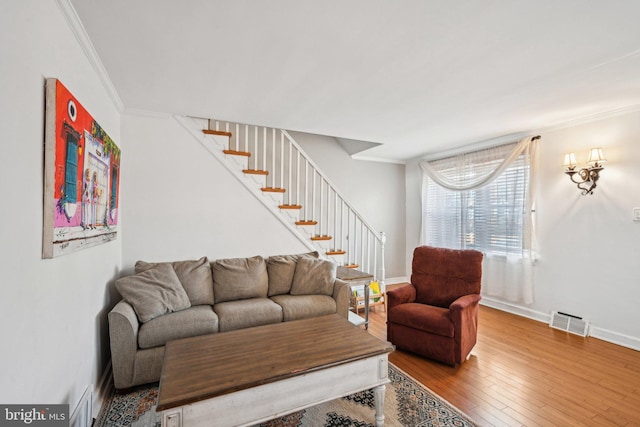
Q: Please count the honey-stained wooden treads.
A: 9